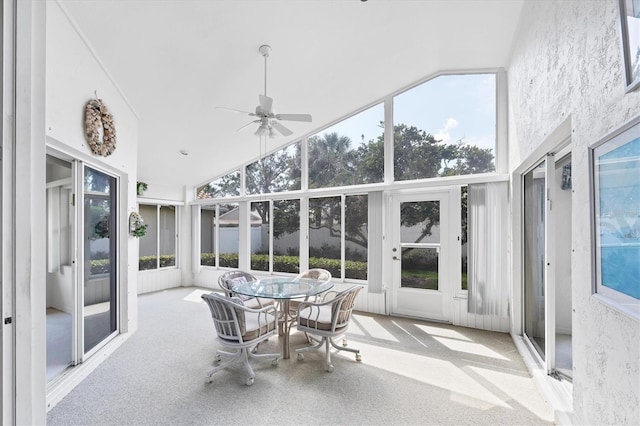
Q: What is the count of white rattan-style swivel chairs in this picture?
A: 4